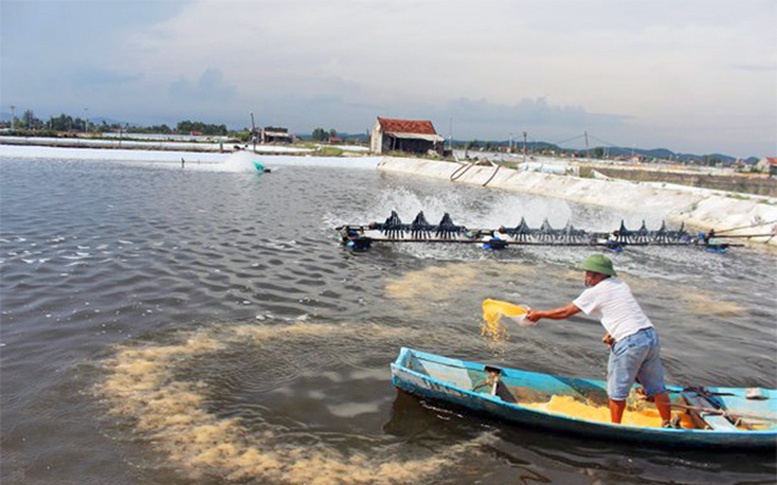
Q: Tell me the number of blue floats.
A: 4